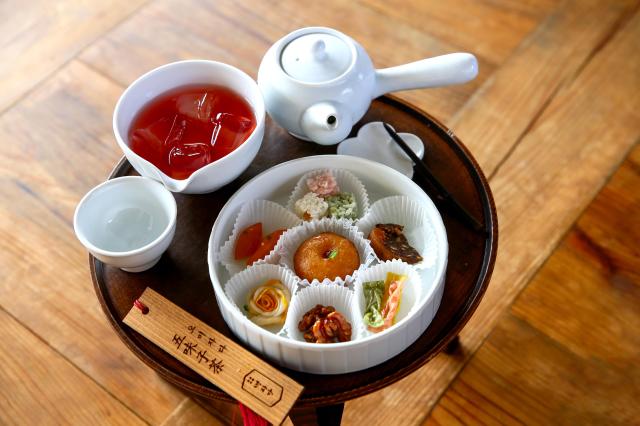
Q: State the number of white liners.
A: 7